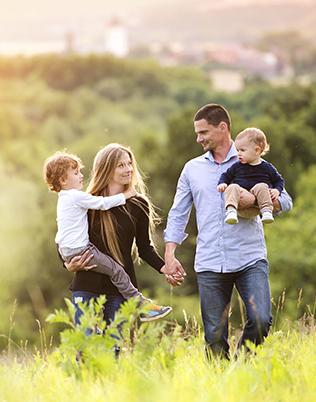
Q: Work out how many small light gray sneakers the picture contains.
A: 2